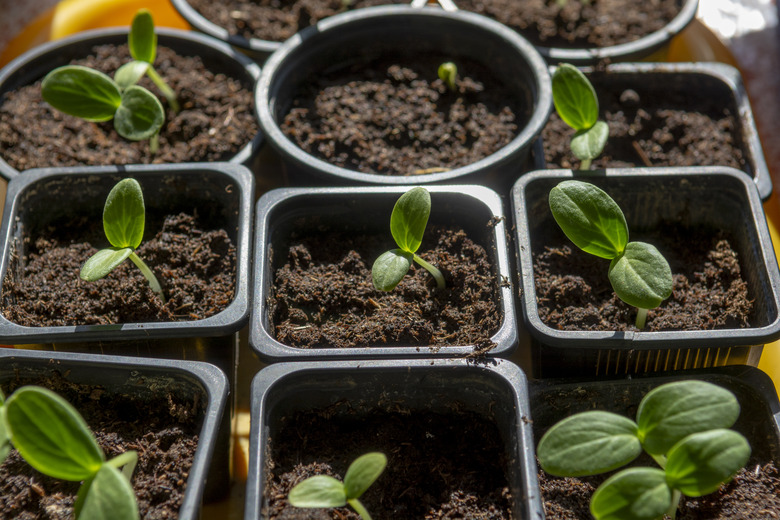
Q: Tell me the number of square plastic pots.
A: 7